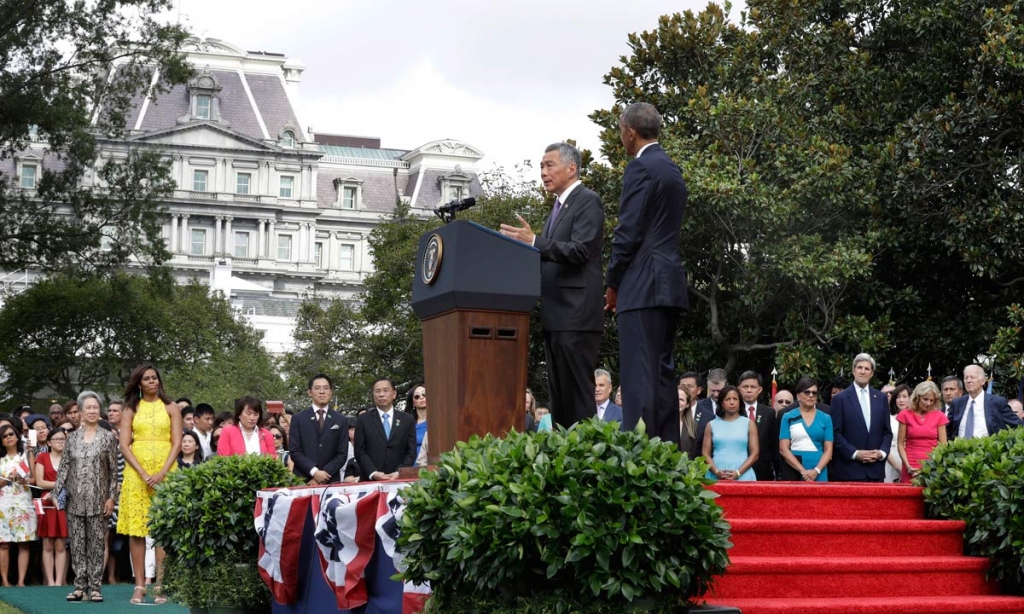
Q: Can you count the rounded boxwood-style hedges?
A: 3